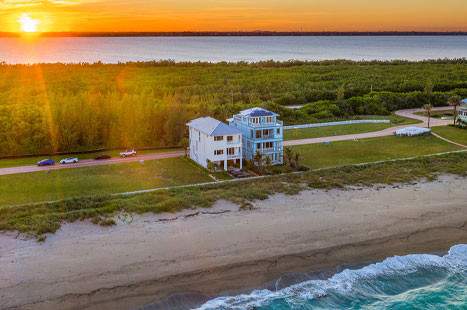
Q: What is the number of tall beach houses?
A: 2